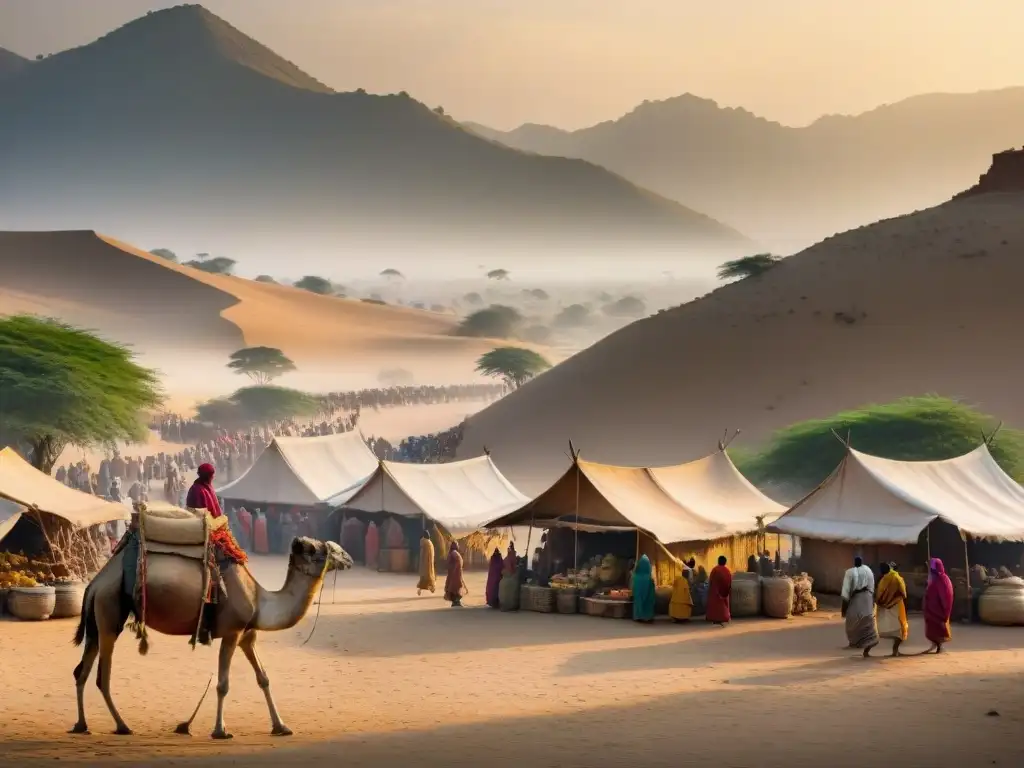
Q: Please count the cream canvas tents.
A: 5